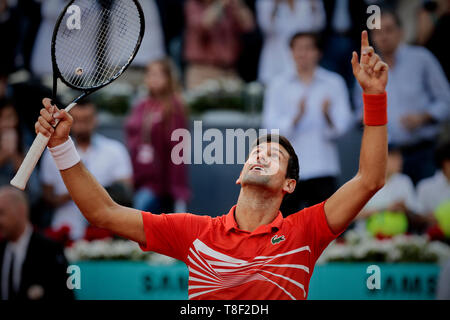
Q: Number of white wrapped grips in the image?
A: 1